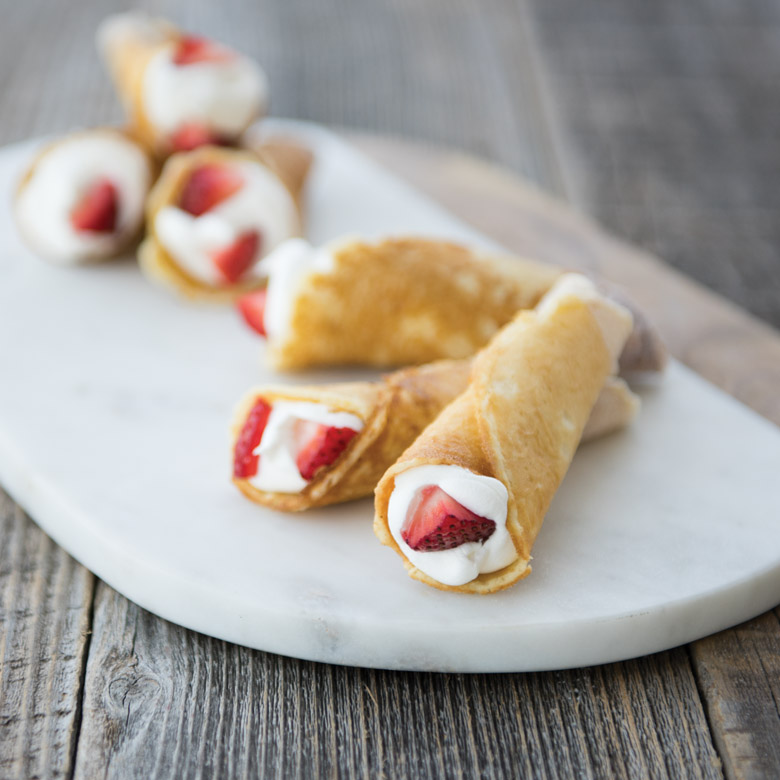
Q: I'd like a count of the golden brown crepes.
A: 6